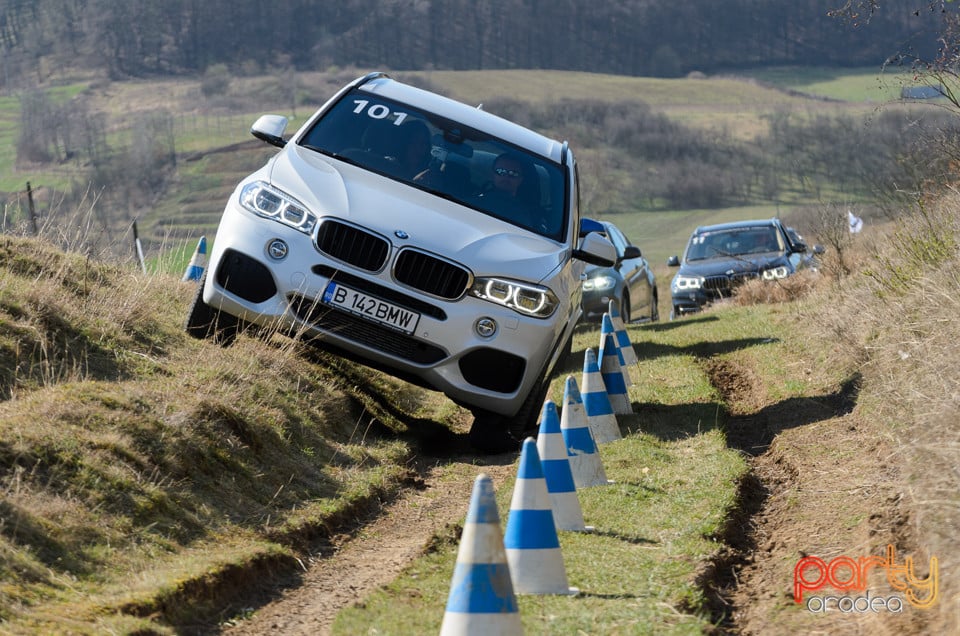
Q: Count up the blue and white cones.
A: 9